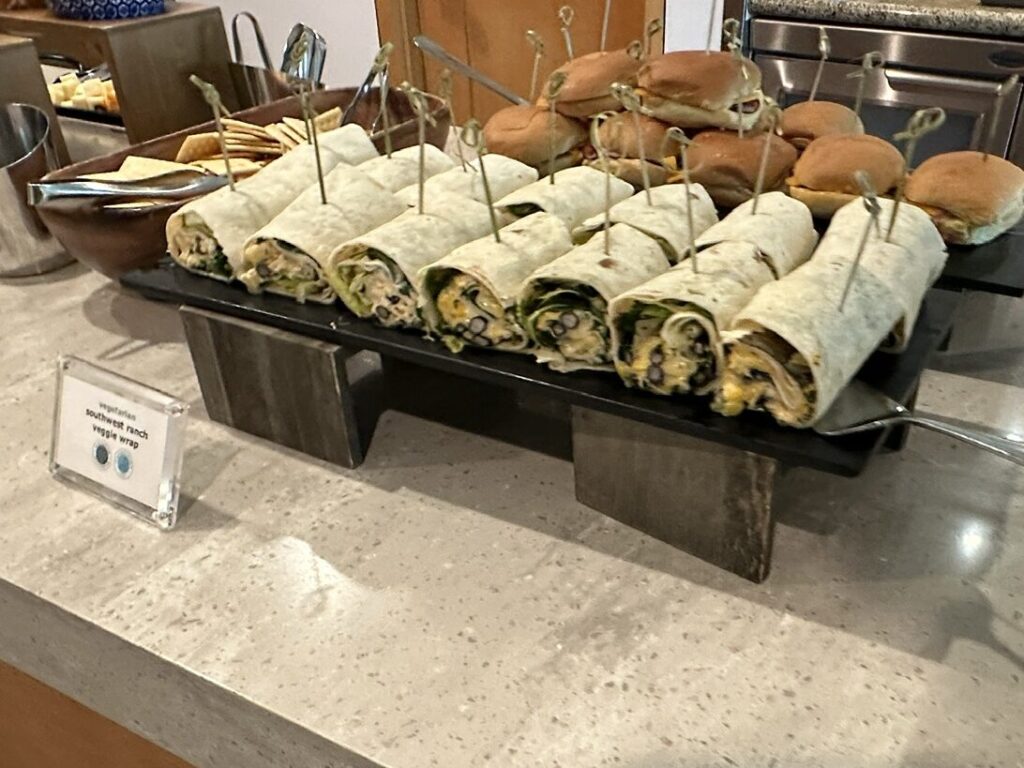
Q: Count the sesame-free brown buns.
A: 8